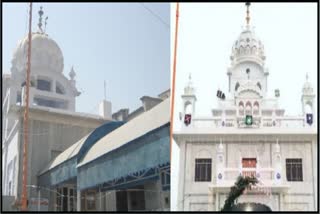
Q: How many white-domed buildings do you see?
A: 2